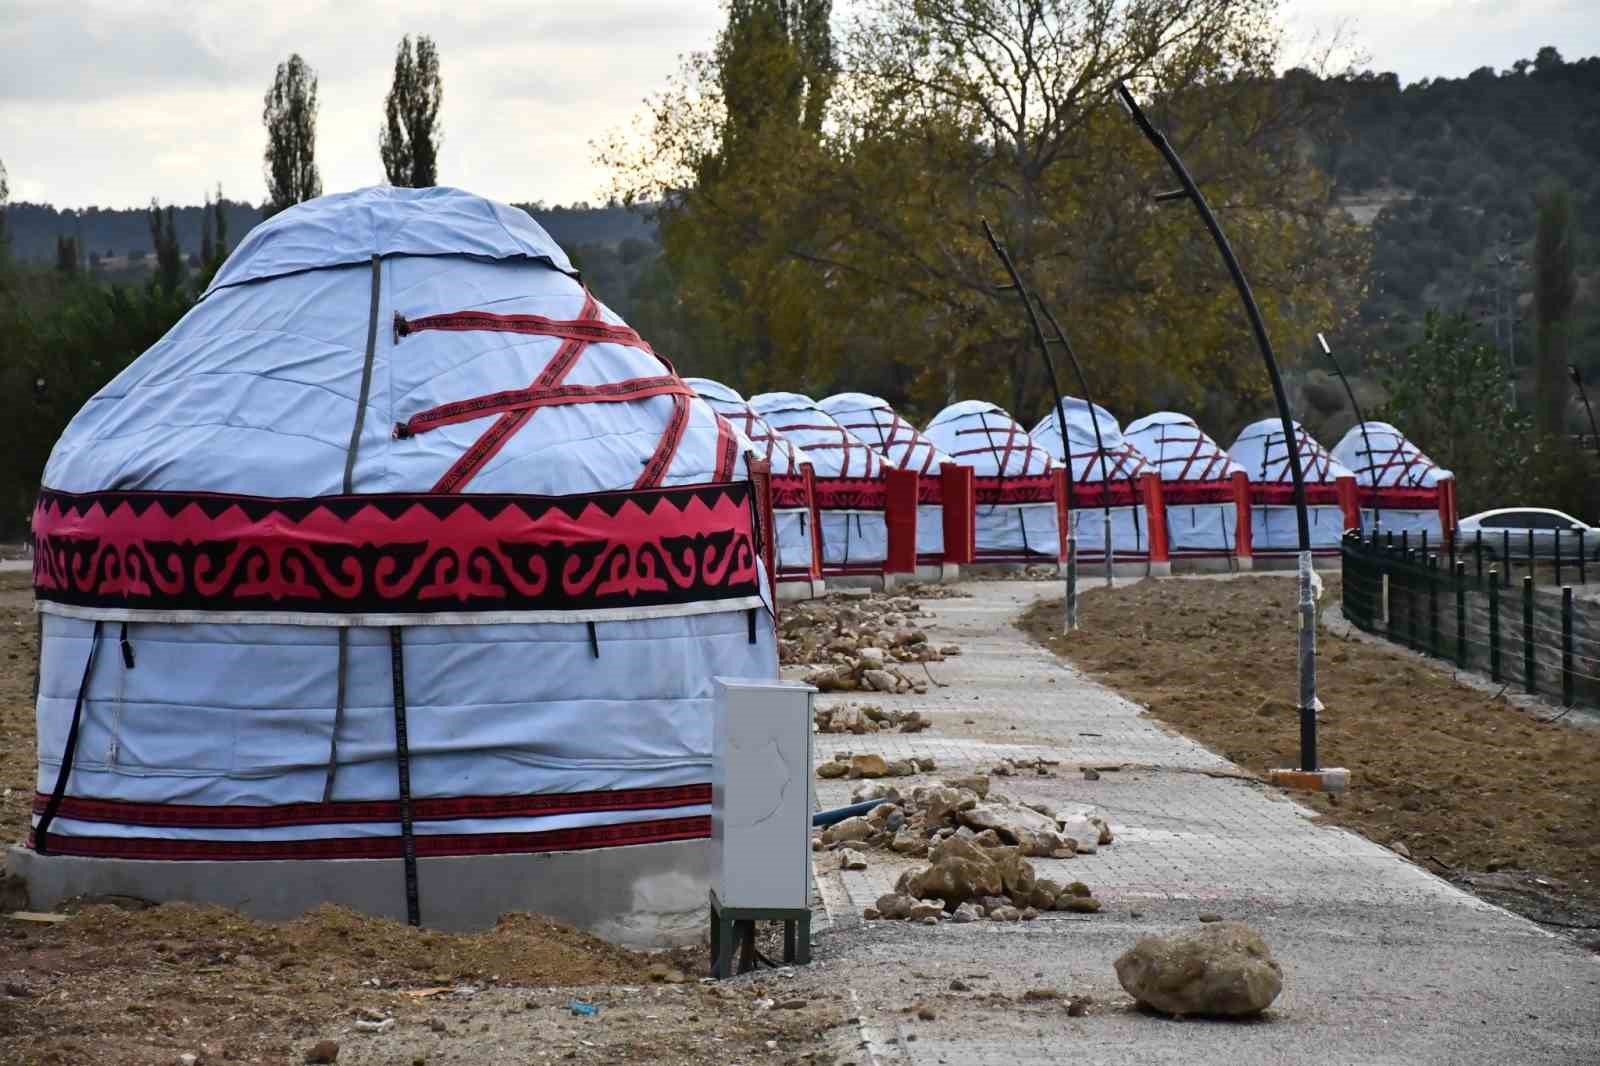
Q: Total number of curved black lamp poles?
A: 5